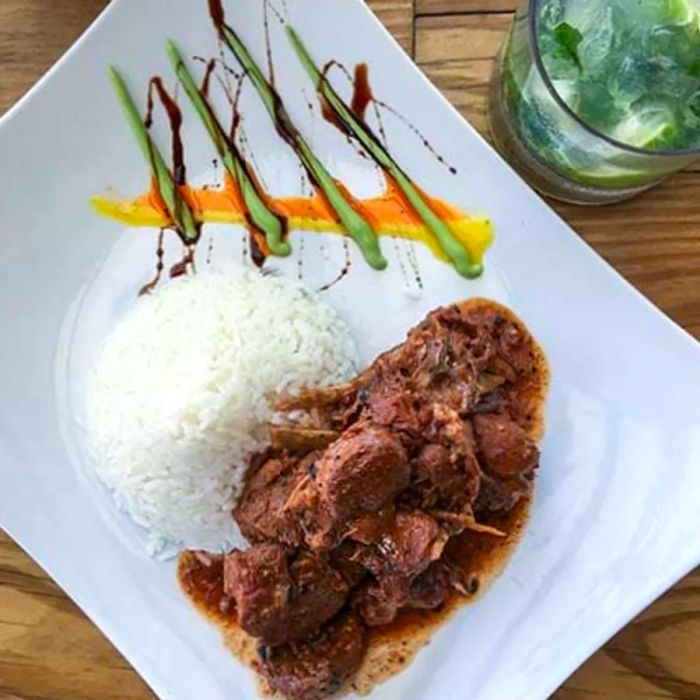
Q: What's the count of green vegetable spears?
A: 4